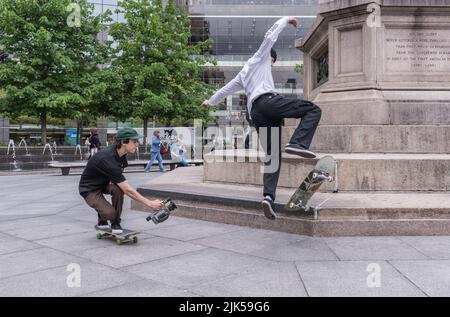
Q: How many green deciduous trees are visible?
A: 2